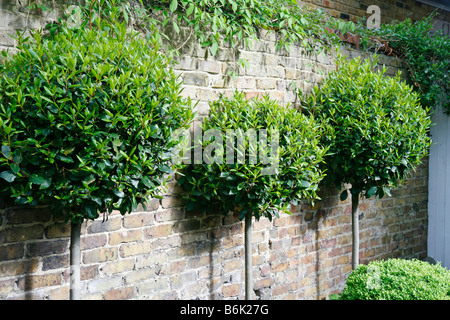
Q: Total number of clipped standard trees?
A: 3